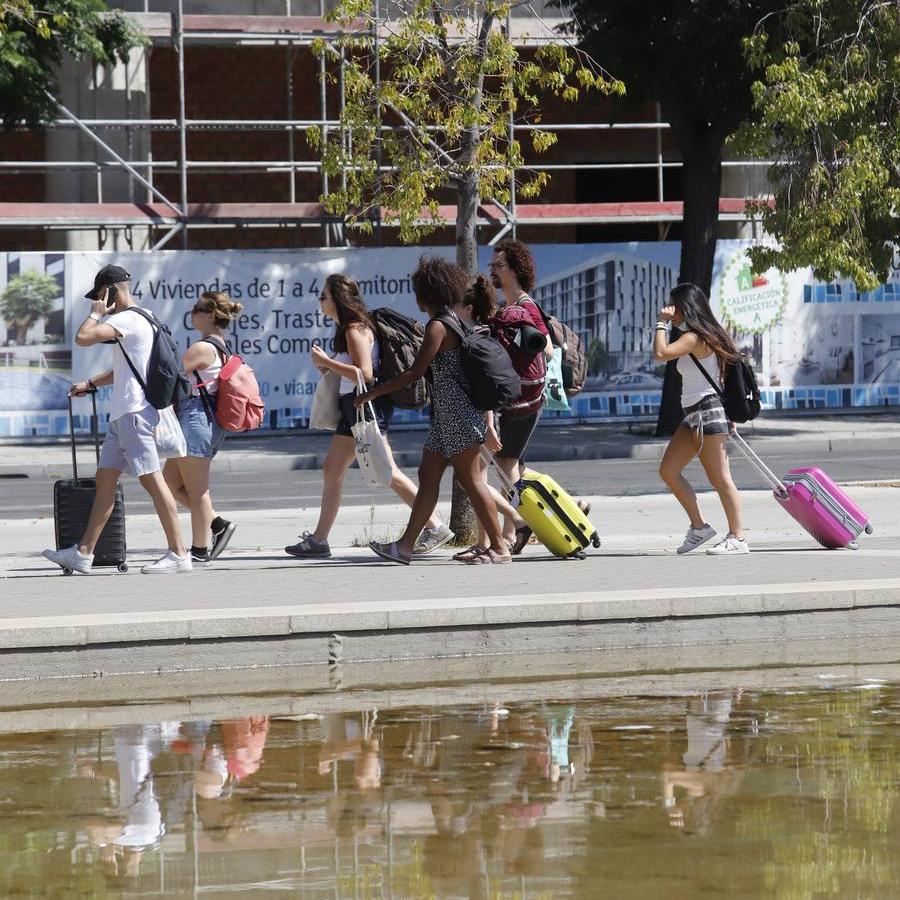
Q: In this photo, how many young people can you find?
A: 7